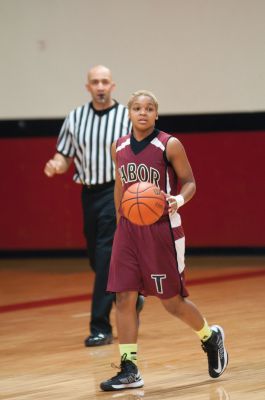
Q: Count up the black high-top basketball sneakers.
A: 2